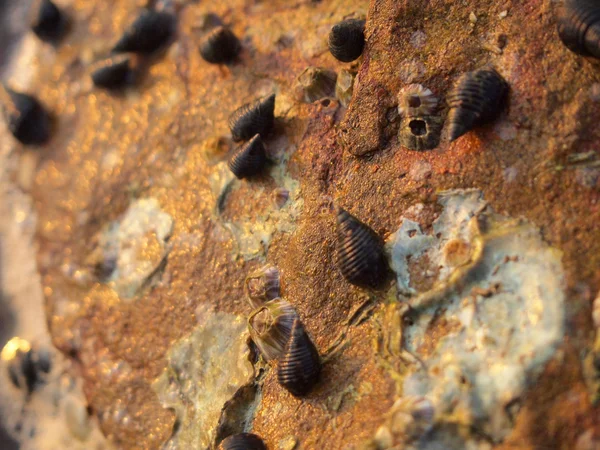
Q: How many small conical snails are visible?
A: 13